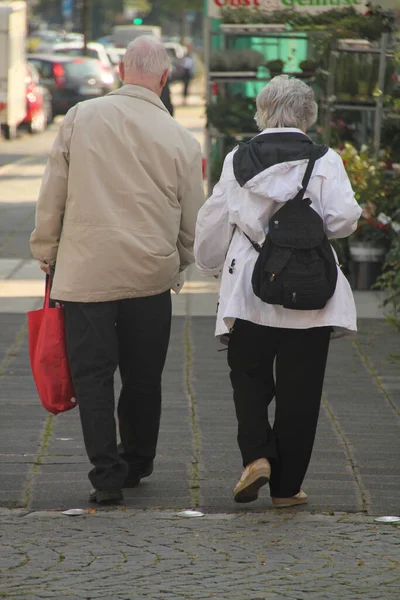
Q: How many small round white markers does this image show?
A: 3